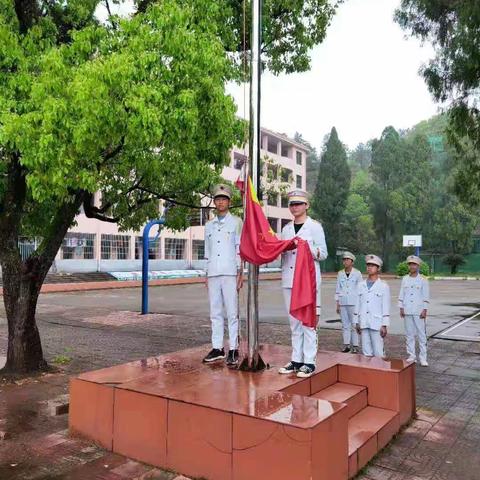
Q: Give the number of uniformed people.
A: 5